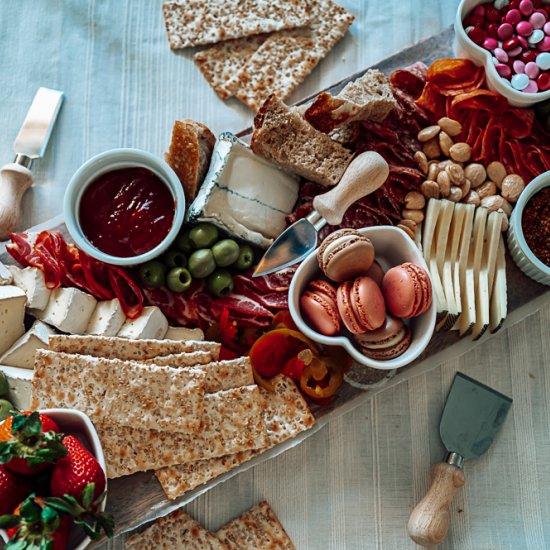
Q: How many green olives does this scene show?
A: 11